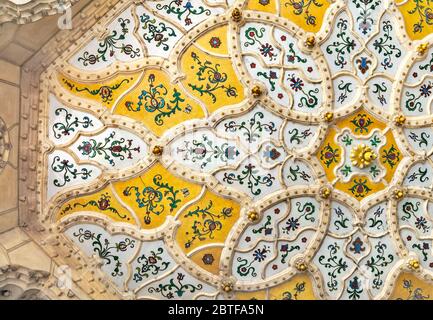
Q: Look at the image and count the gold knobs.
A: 14